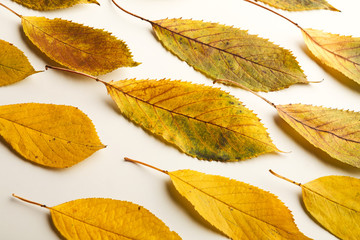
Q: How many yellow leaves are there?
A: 12